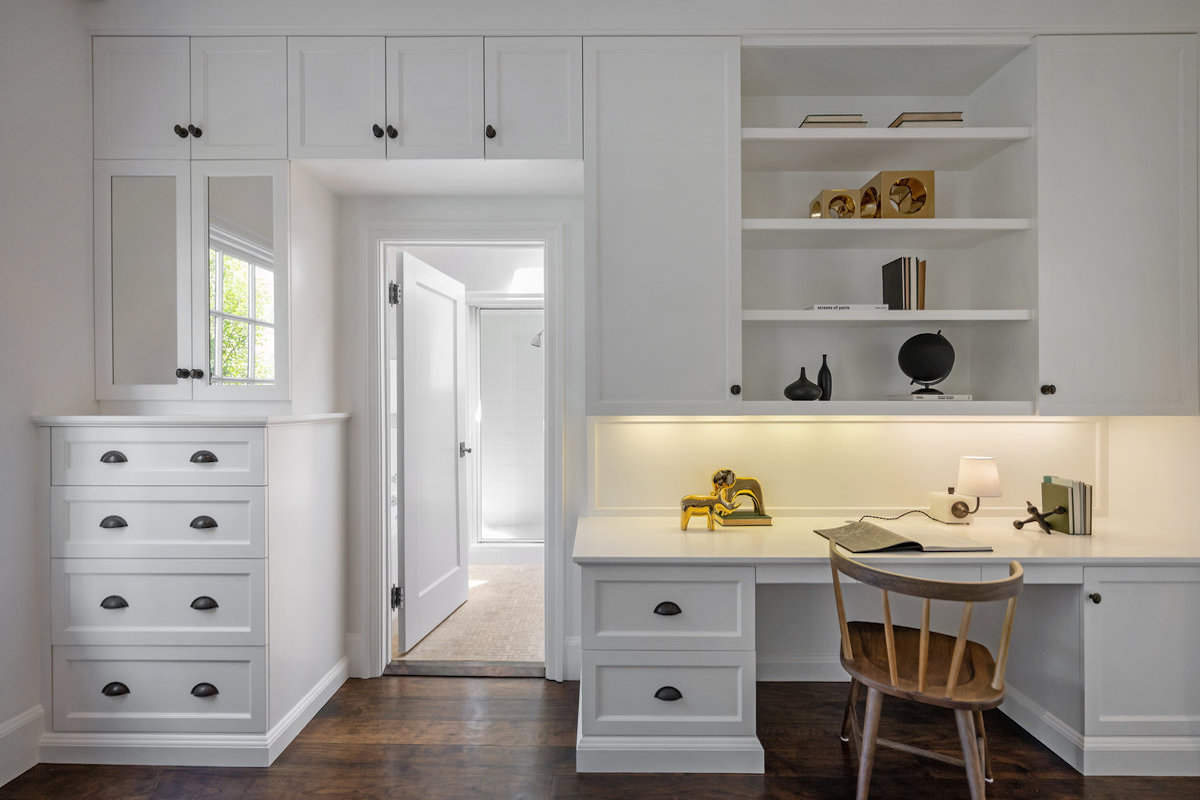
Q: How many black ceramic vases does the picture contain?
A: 2